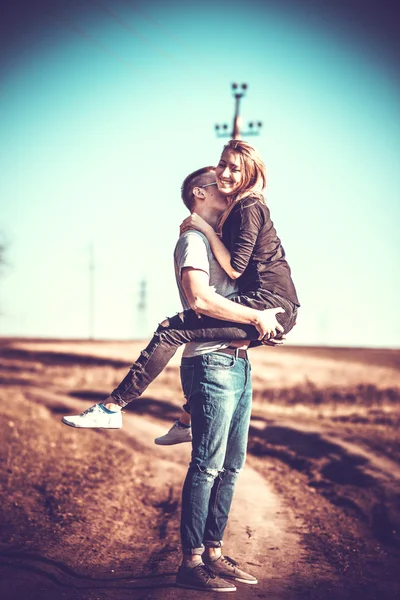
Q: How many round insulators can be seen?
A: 6